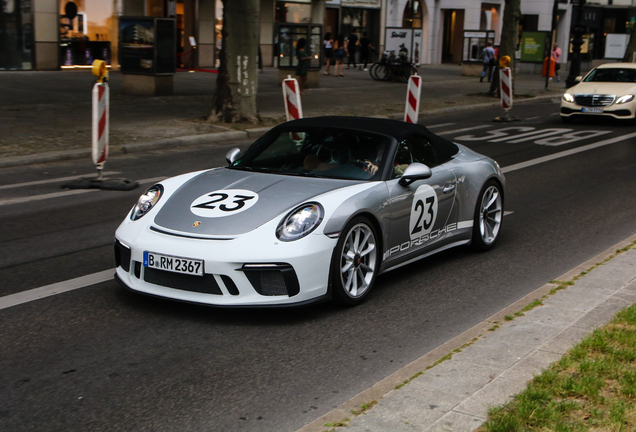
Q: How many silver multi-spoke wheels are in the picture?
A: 2